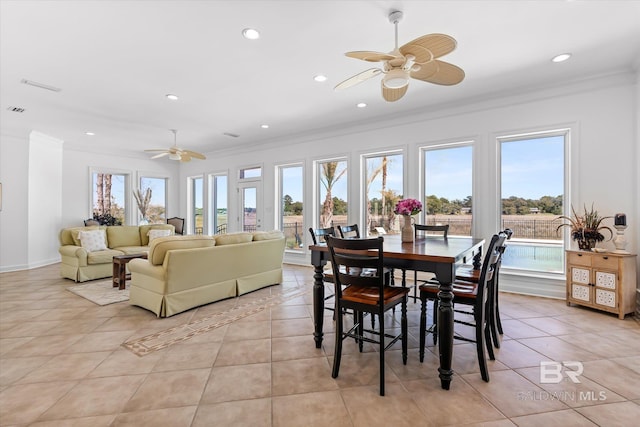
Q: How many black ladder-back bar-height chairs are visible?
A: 6